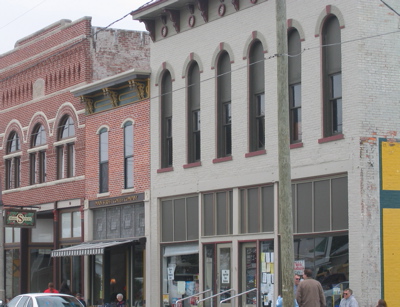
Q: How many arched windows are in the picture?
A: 11